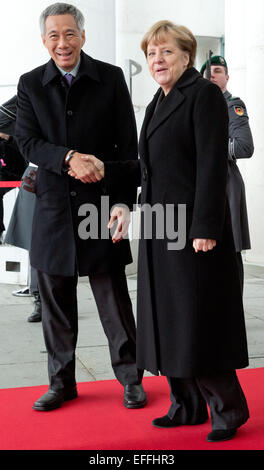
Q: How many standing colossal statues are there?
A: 0